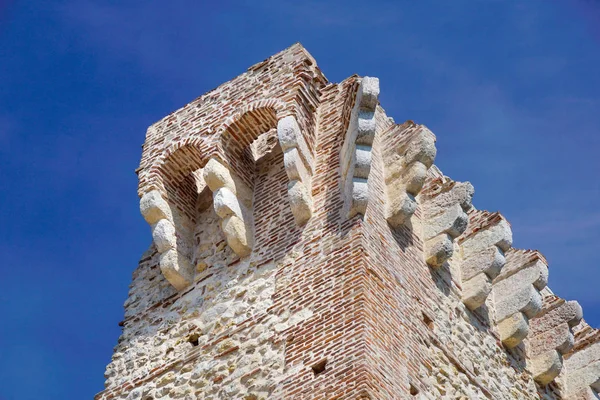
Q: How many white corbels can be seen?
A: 10